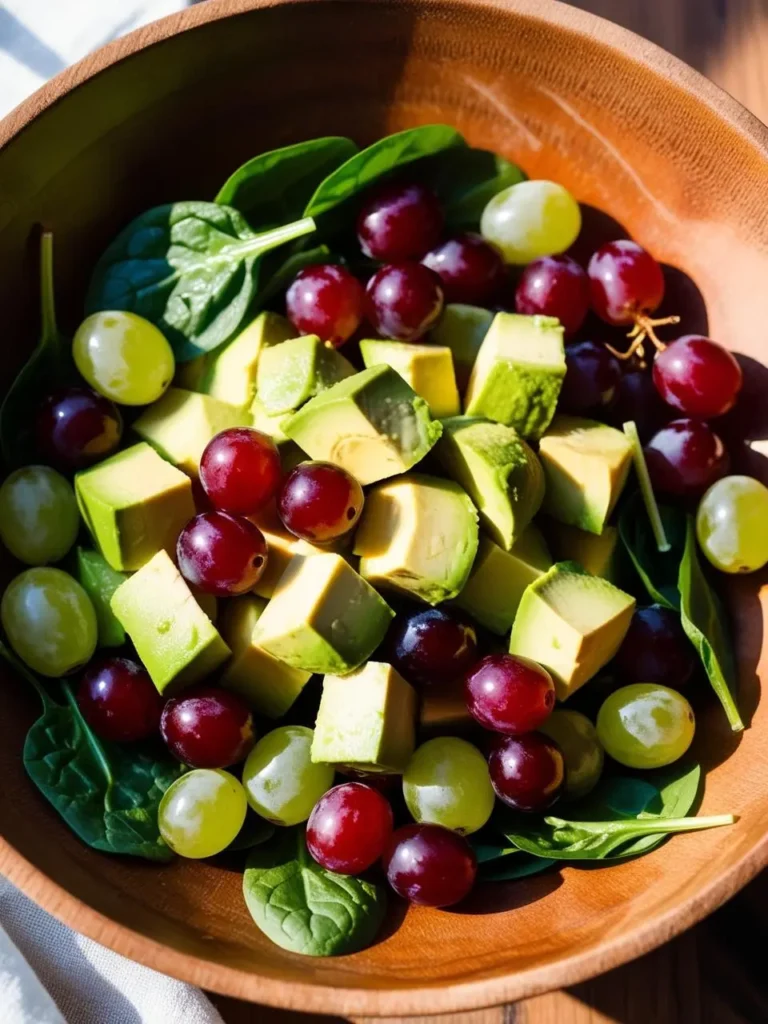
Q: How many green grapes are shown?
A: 10